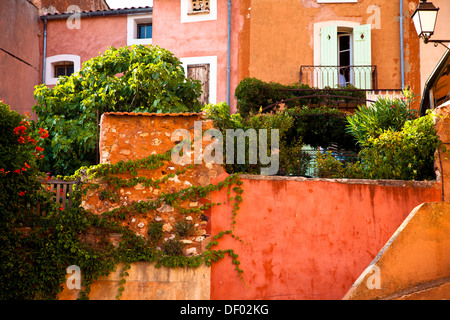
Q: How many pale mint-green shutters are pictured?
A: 2